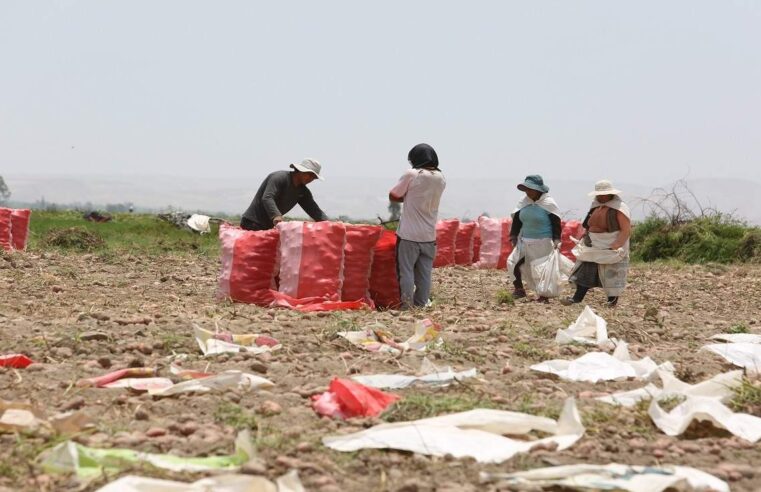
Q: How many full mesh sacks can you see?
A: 11